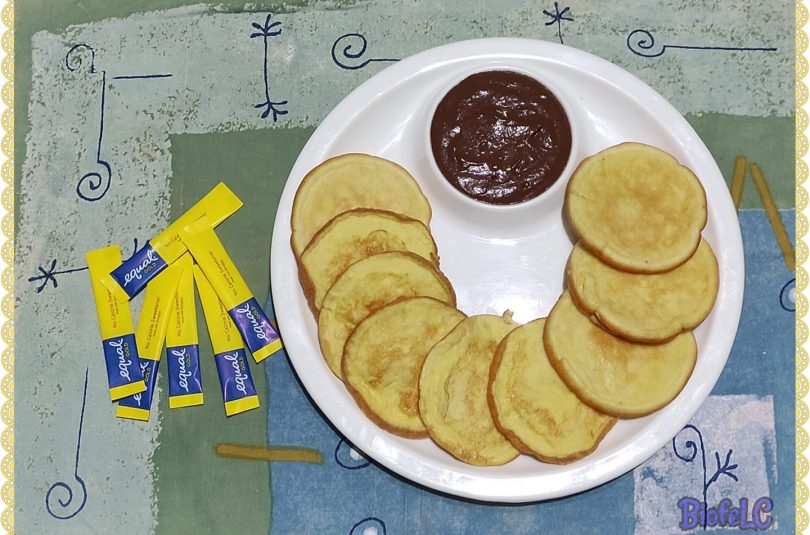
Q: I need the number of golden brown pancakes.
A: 9